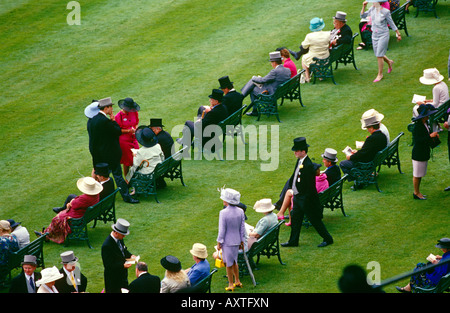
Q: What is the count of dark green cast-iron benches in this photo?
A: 14